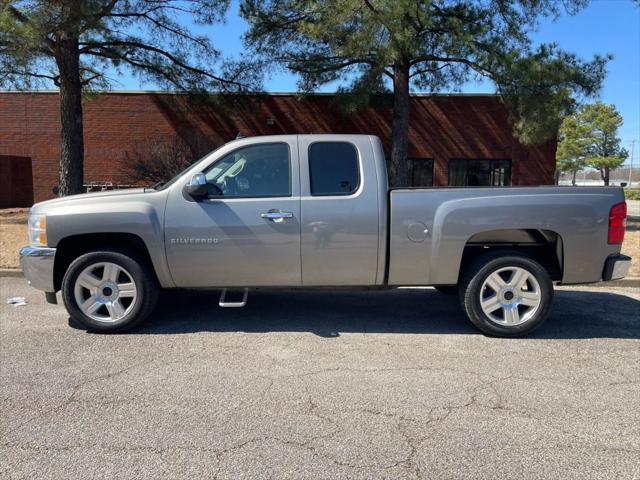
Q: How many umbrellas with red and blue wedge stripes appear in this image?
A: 0